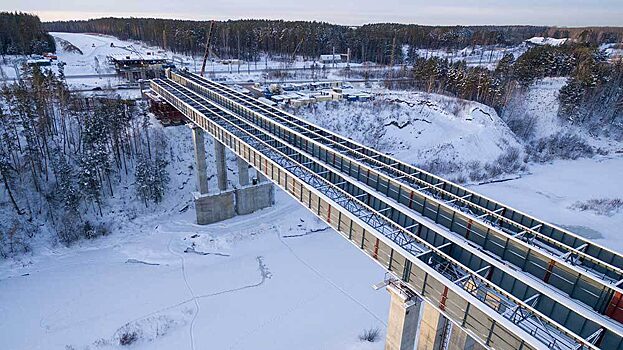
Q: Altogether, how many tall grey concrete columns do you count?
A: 7